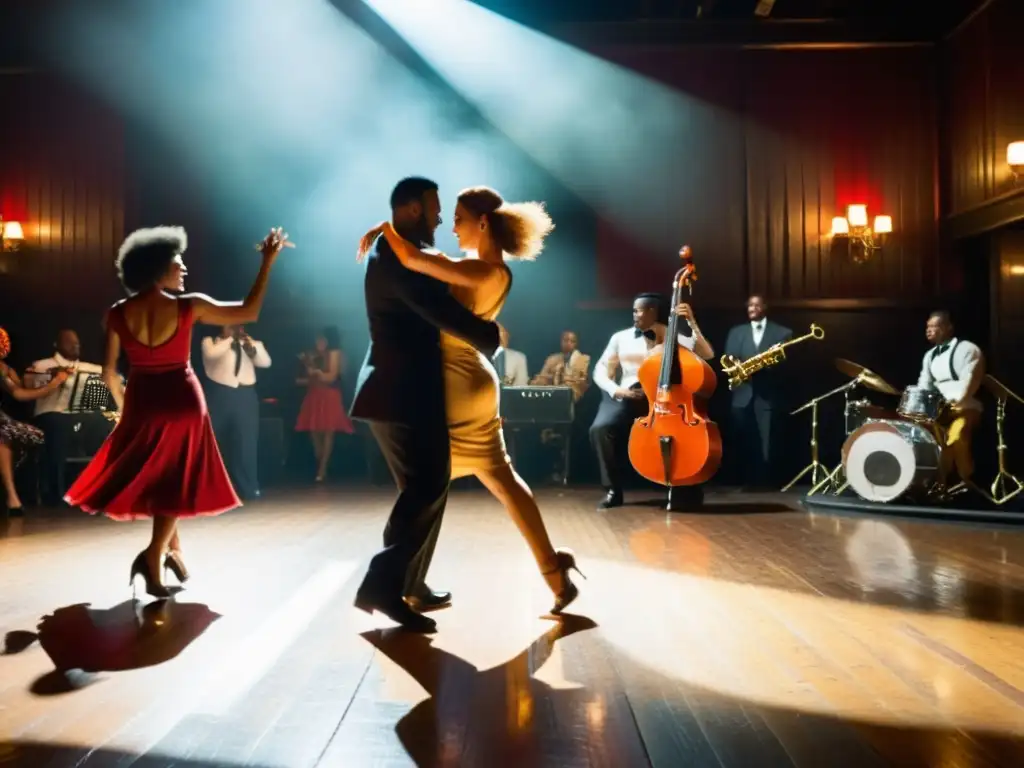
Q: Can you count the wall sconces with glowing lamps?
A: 3